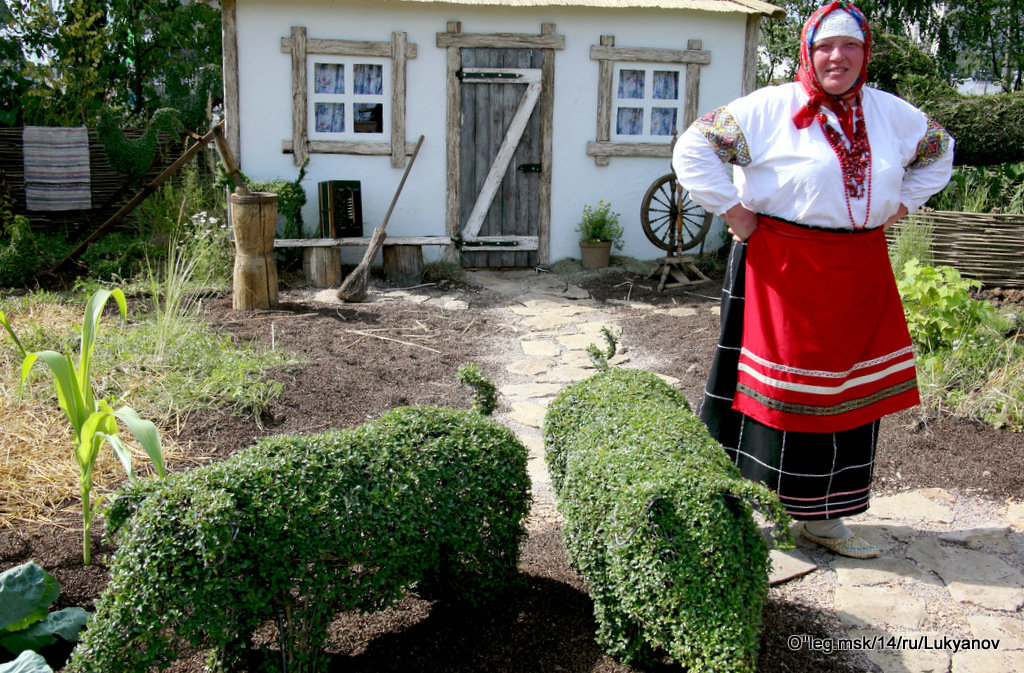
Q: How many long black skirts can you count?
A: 1